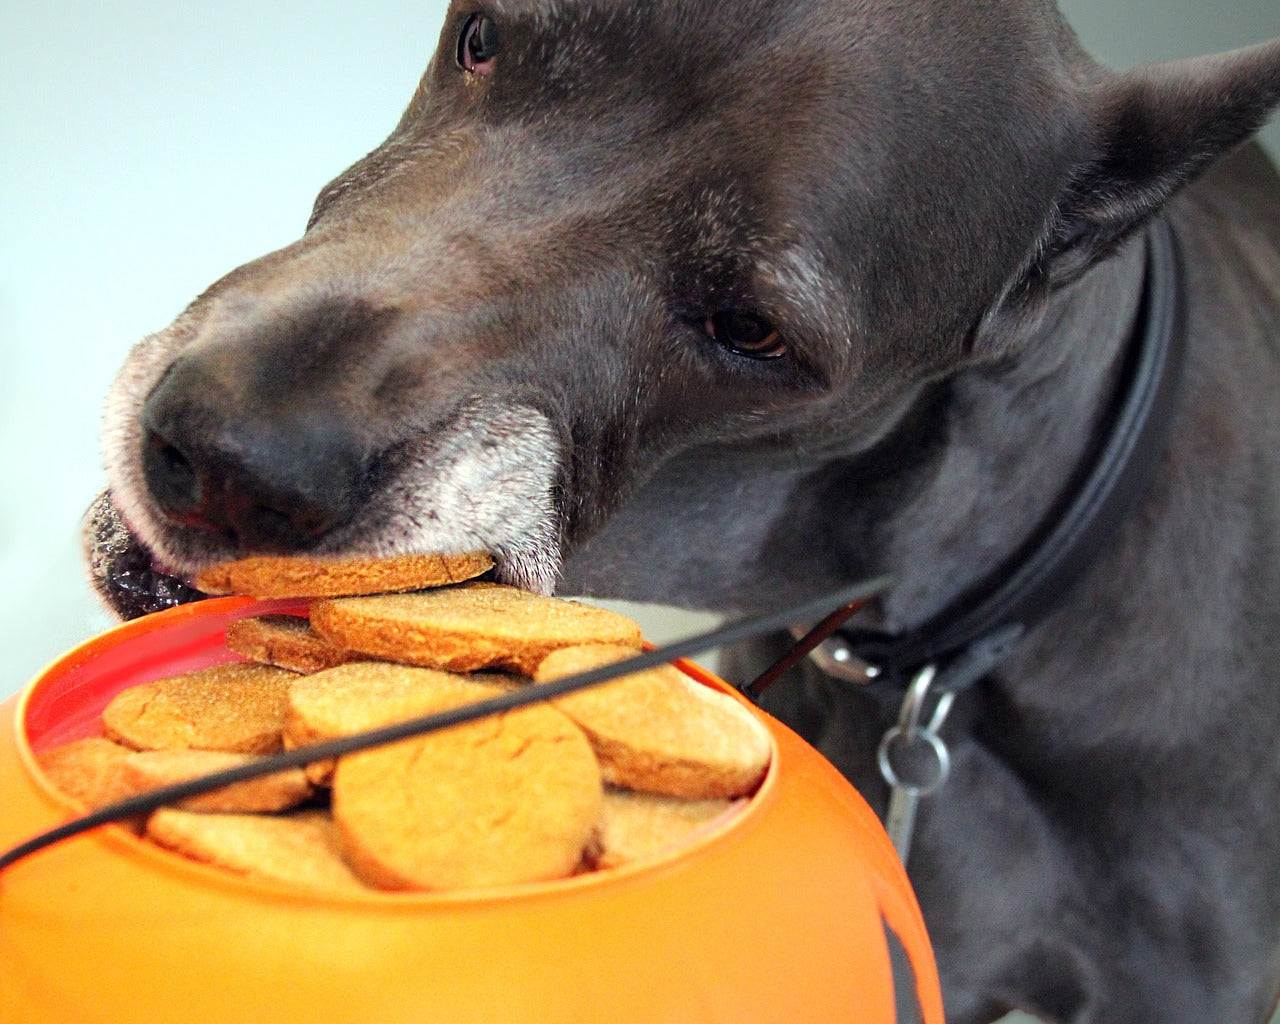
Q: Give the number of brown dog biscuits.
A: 11